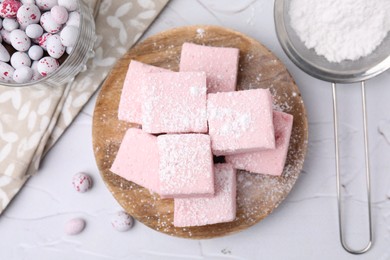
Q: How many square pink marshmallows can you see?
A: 8